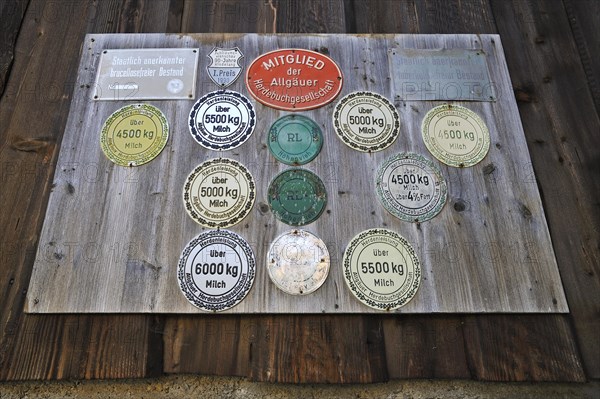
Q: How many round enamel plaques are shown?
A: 11